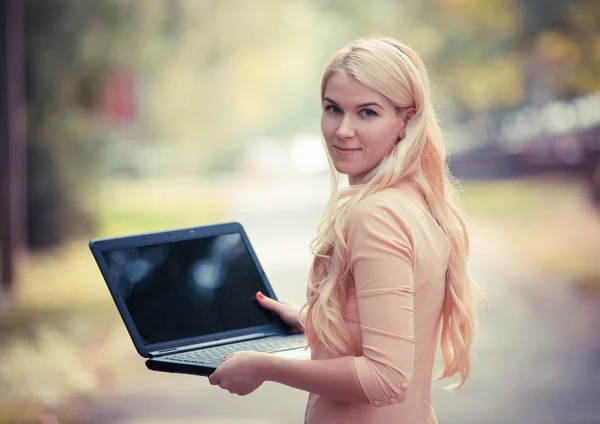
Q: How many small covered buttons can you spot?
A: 3